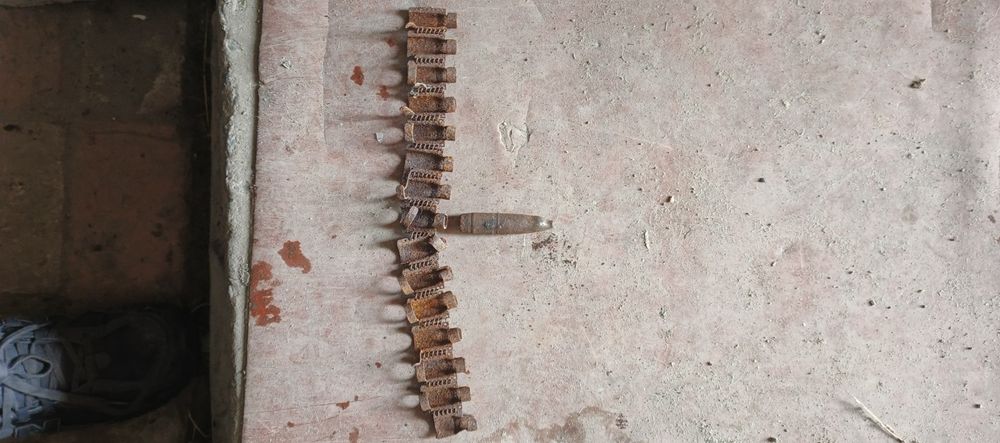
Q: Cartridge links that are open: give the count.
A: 15